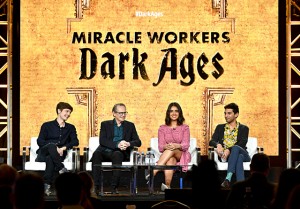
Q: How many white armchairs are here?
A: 4